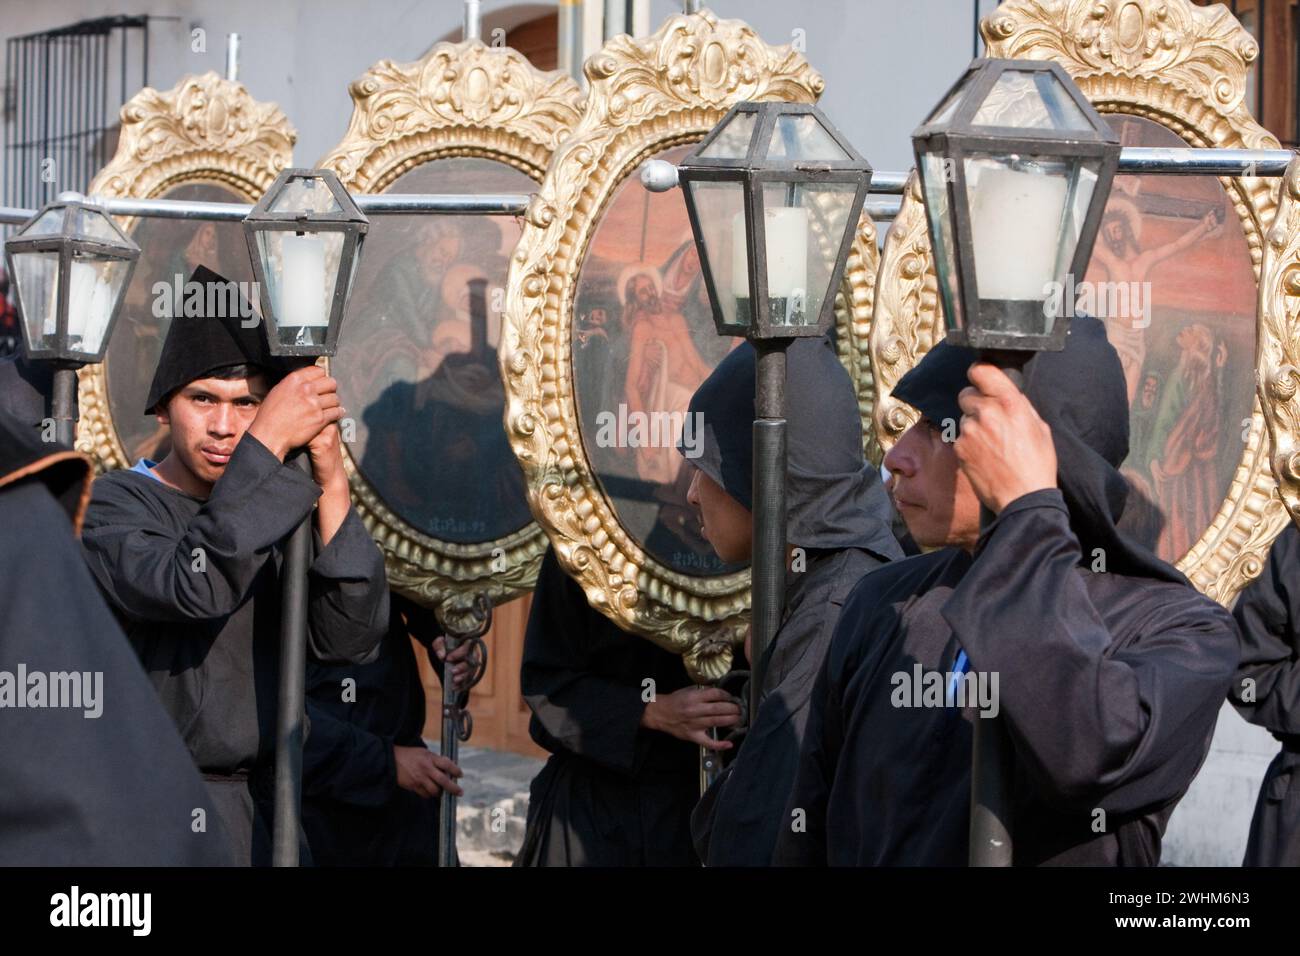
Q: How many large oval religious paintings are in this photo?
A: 4